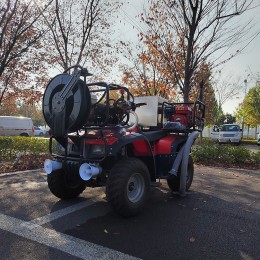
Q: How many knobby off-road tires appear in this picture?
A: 3